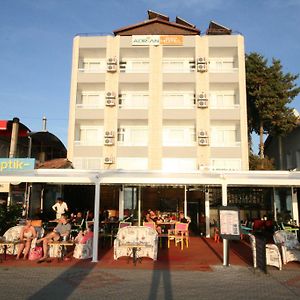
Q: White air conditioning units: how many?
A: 13